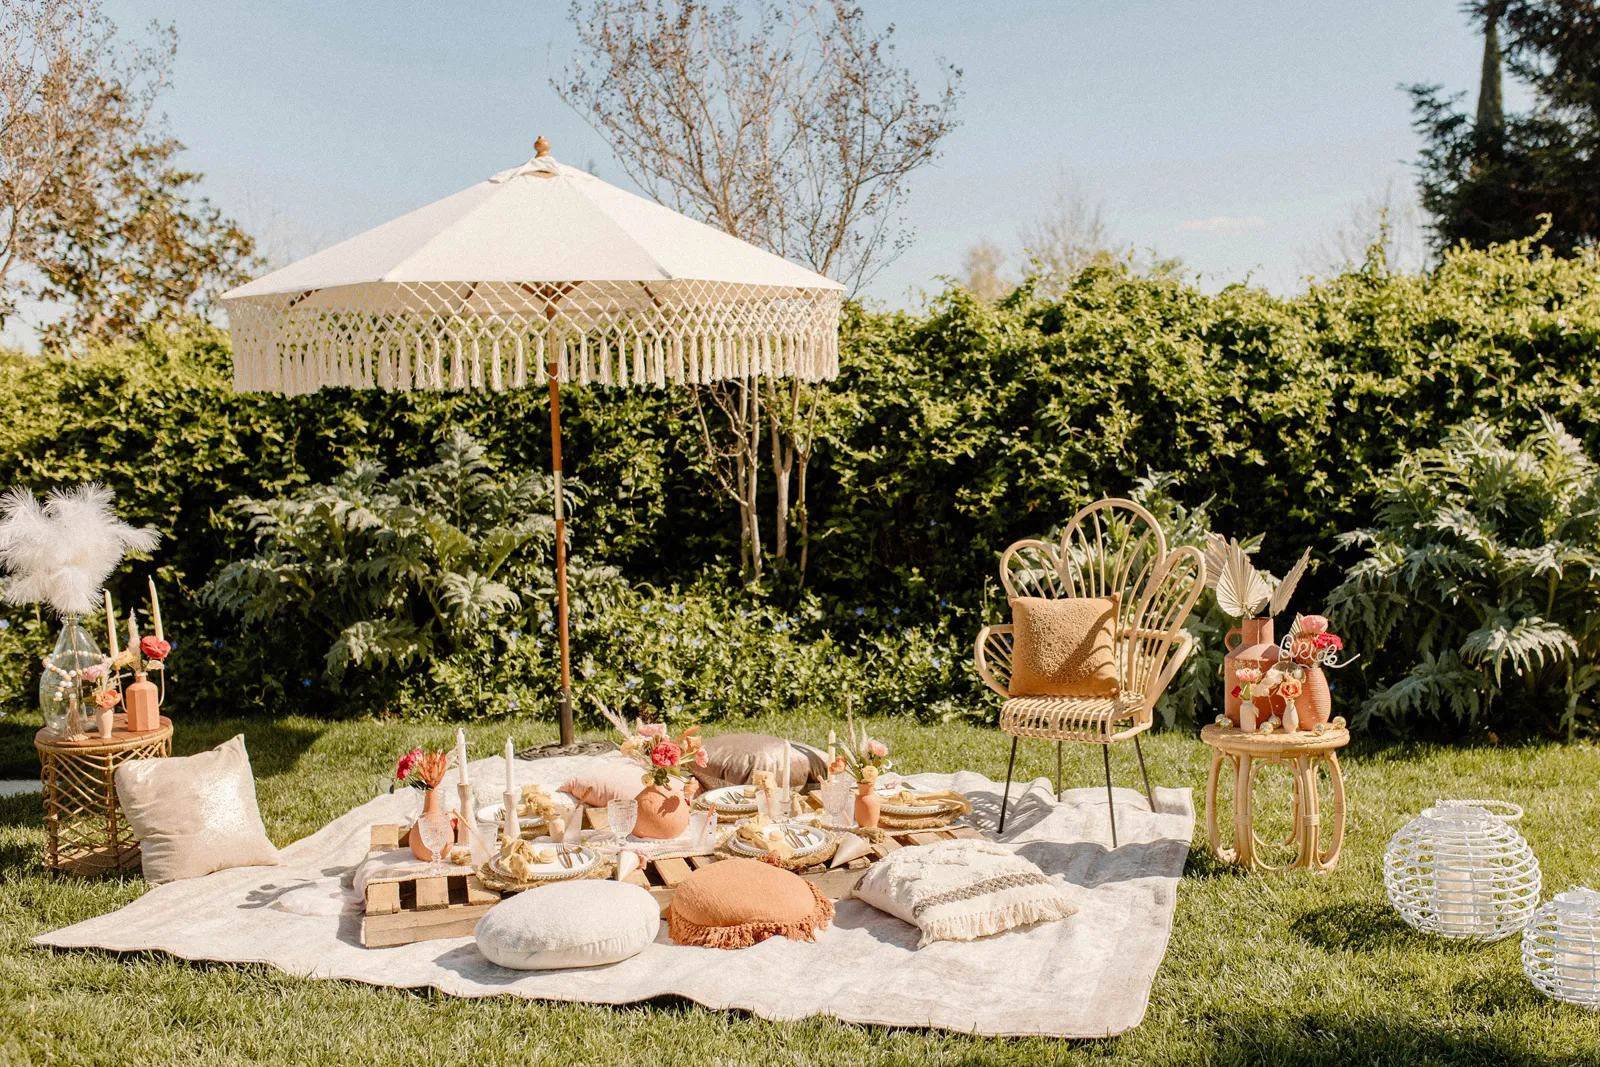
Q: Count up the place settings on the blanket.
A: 5